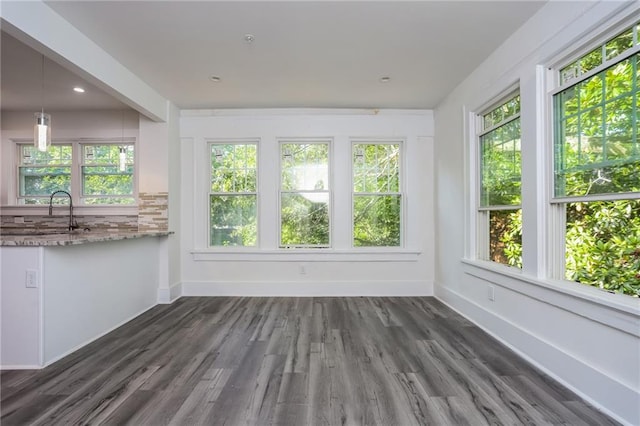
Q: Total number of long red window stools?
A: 0